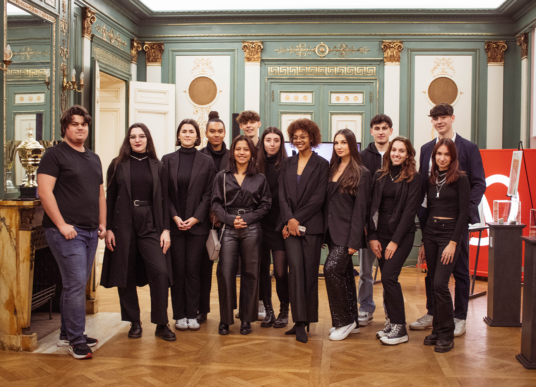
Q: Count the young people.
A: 13